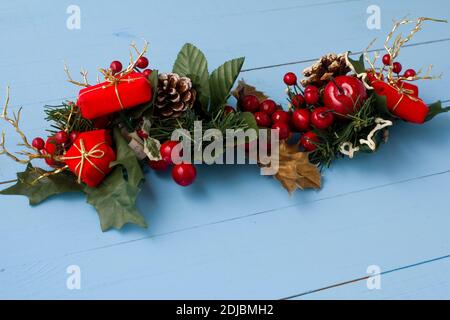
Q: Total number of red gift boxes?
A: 3